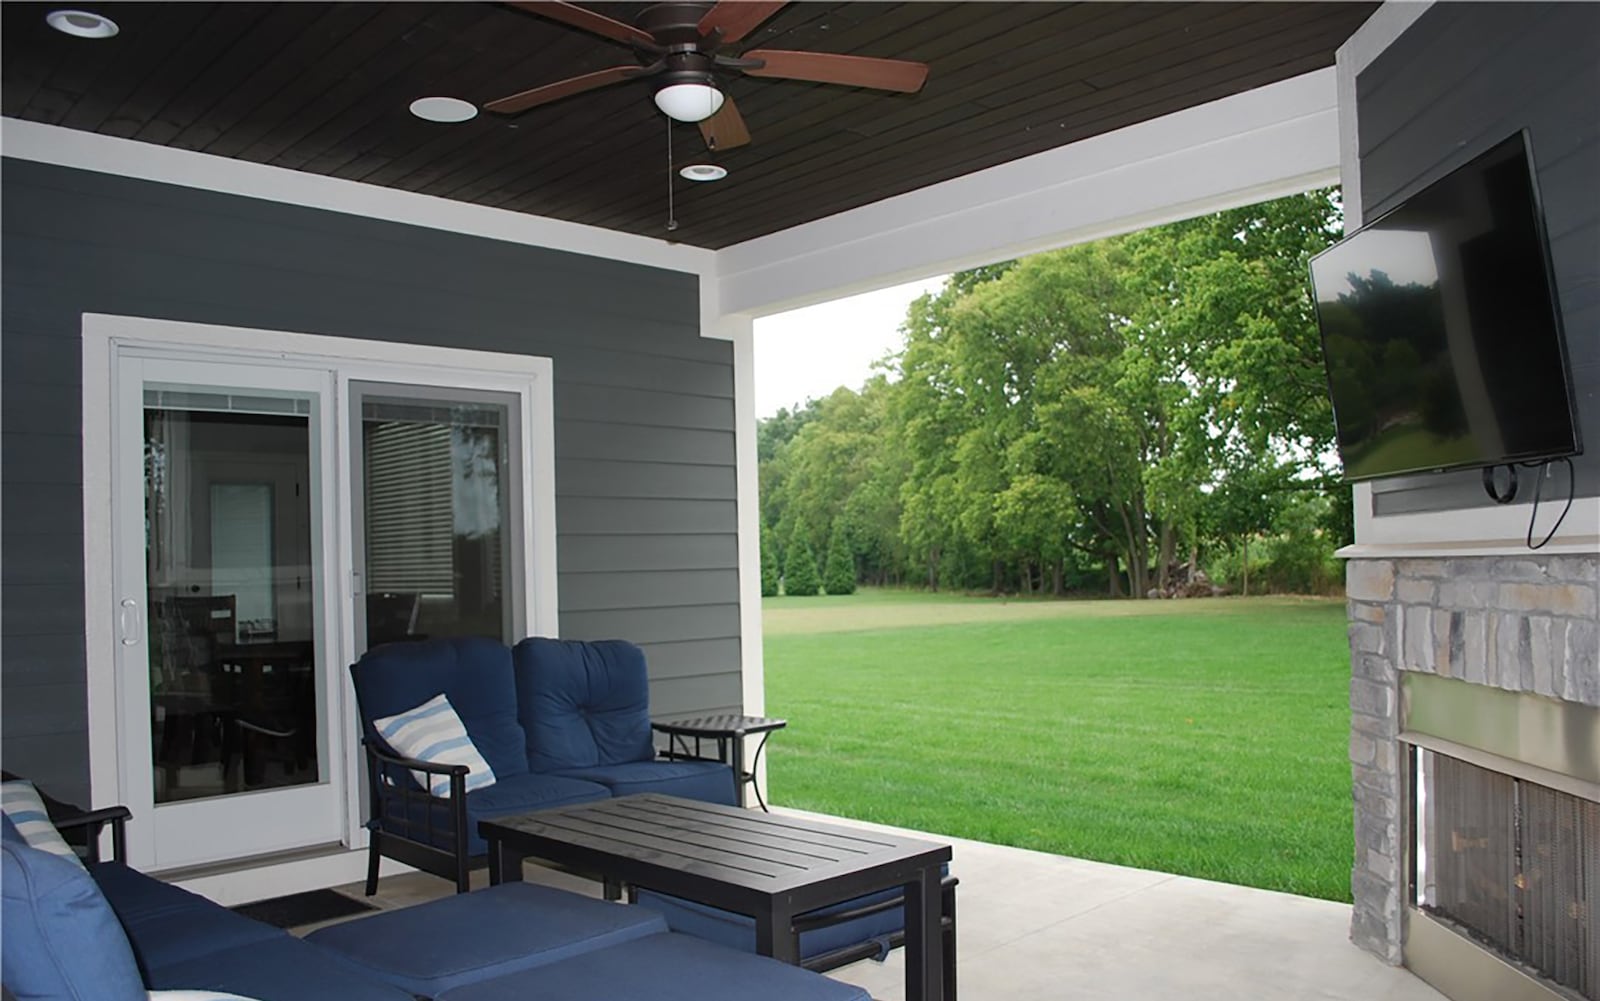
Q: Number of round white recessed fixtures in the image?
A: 3